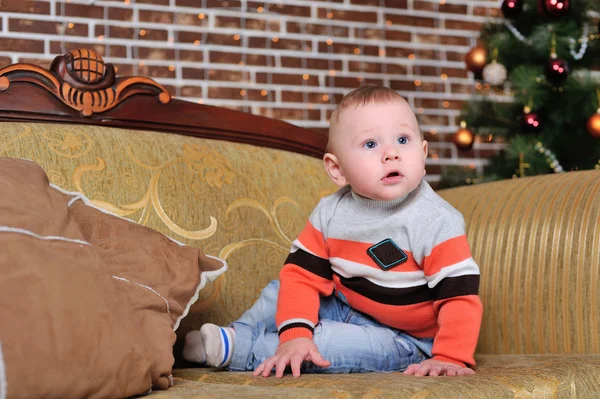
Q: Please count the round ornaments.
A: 8